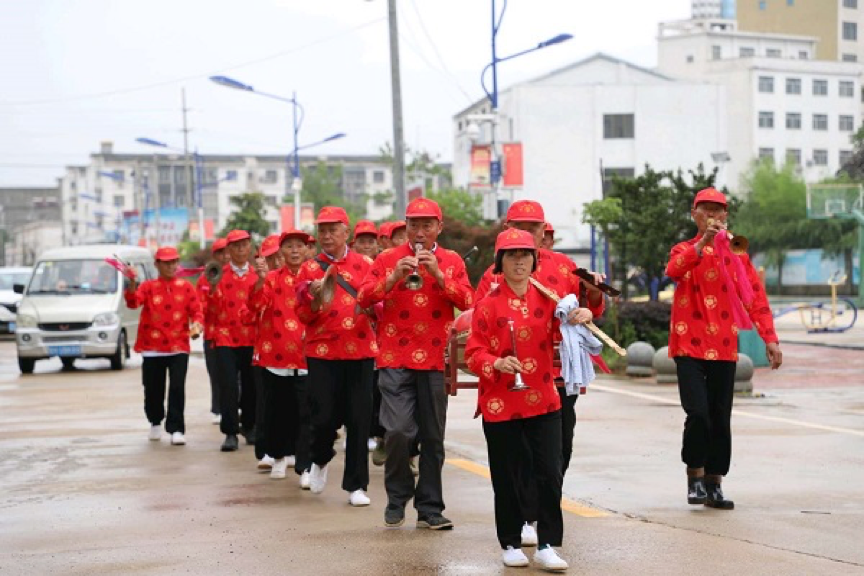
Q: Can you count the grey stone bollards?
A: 3